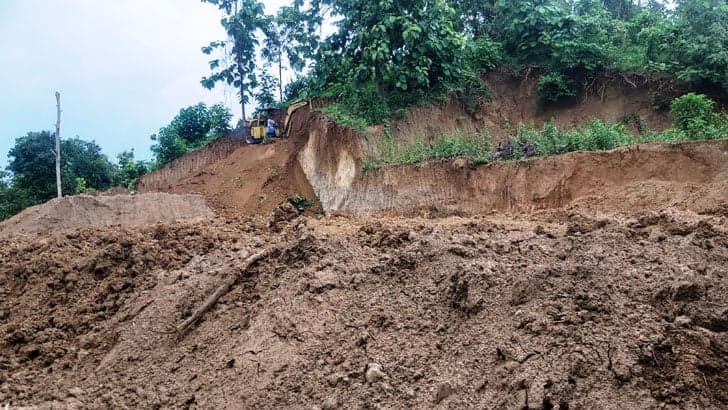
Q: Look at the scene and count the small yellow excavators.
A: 1